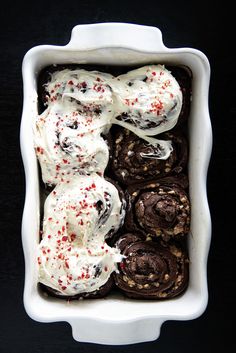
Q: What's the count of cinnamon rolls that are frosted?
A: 5